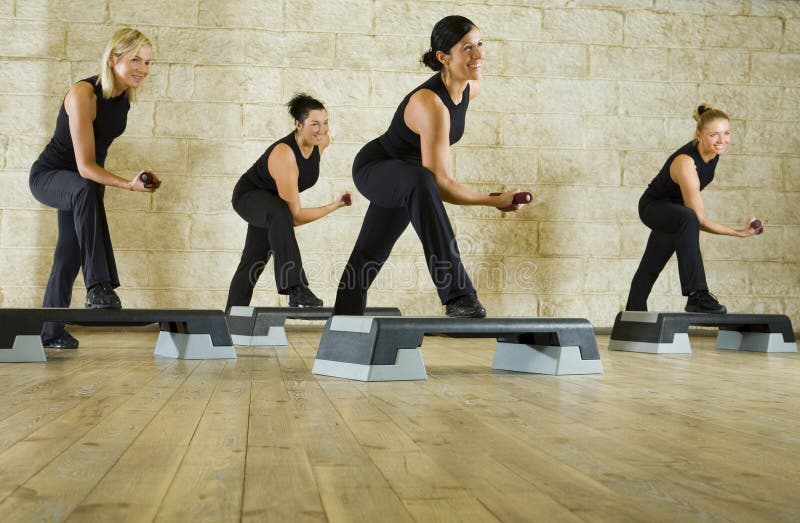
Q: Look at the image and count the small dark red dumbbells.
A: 4